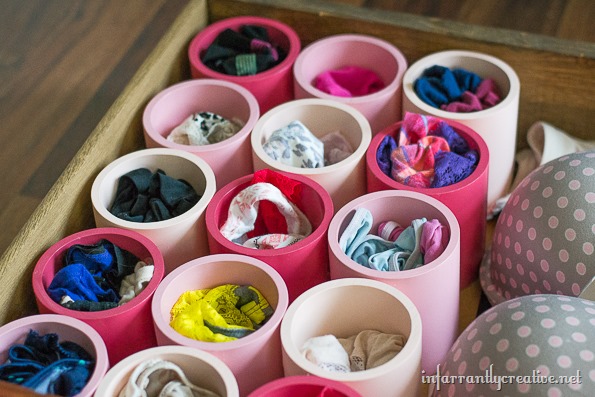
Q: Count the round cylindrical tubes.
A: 15